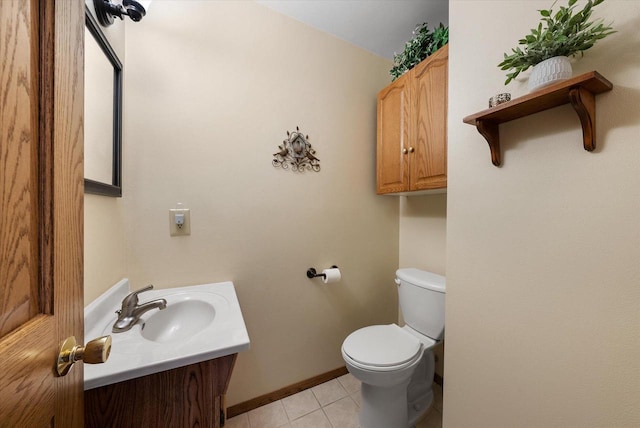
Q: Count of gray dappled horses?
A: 0